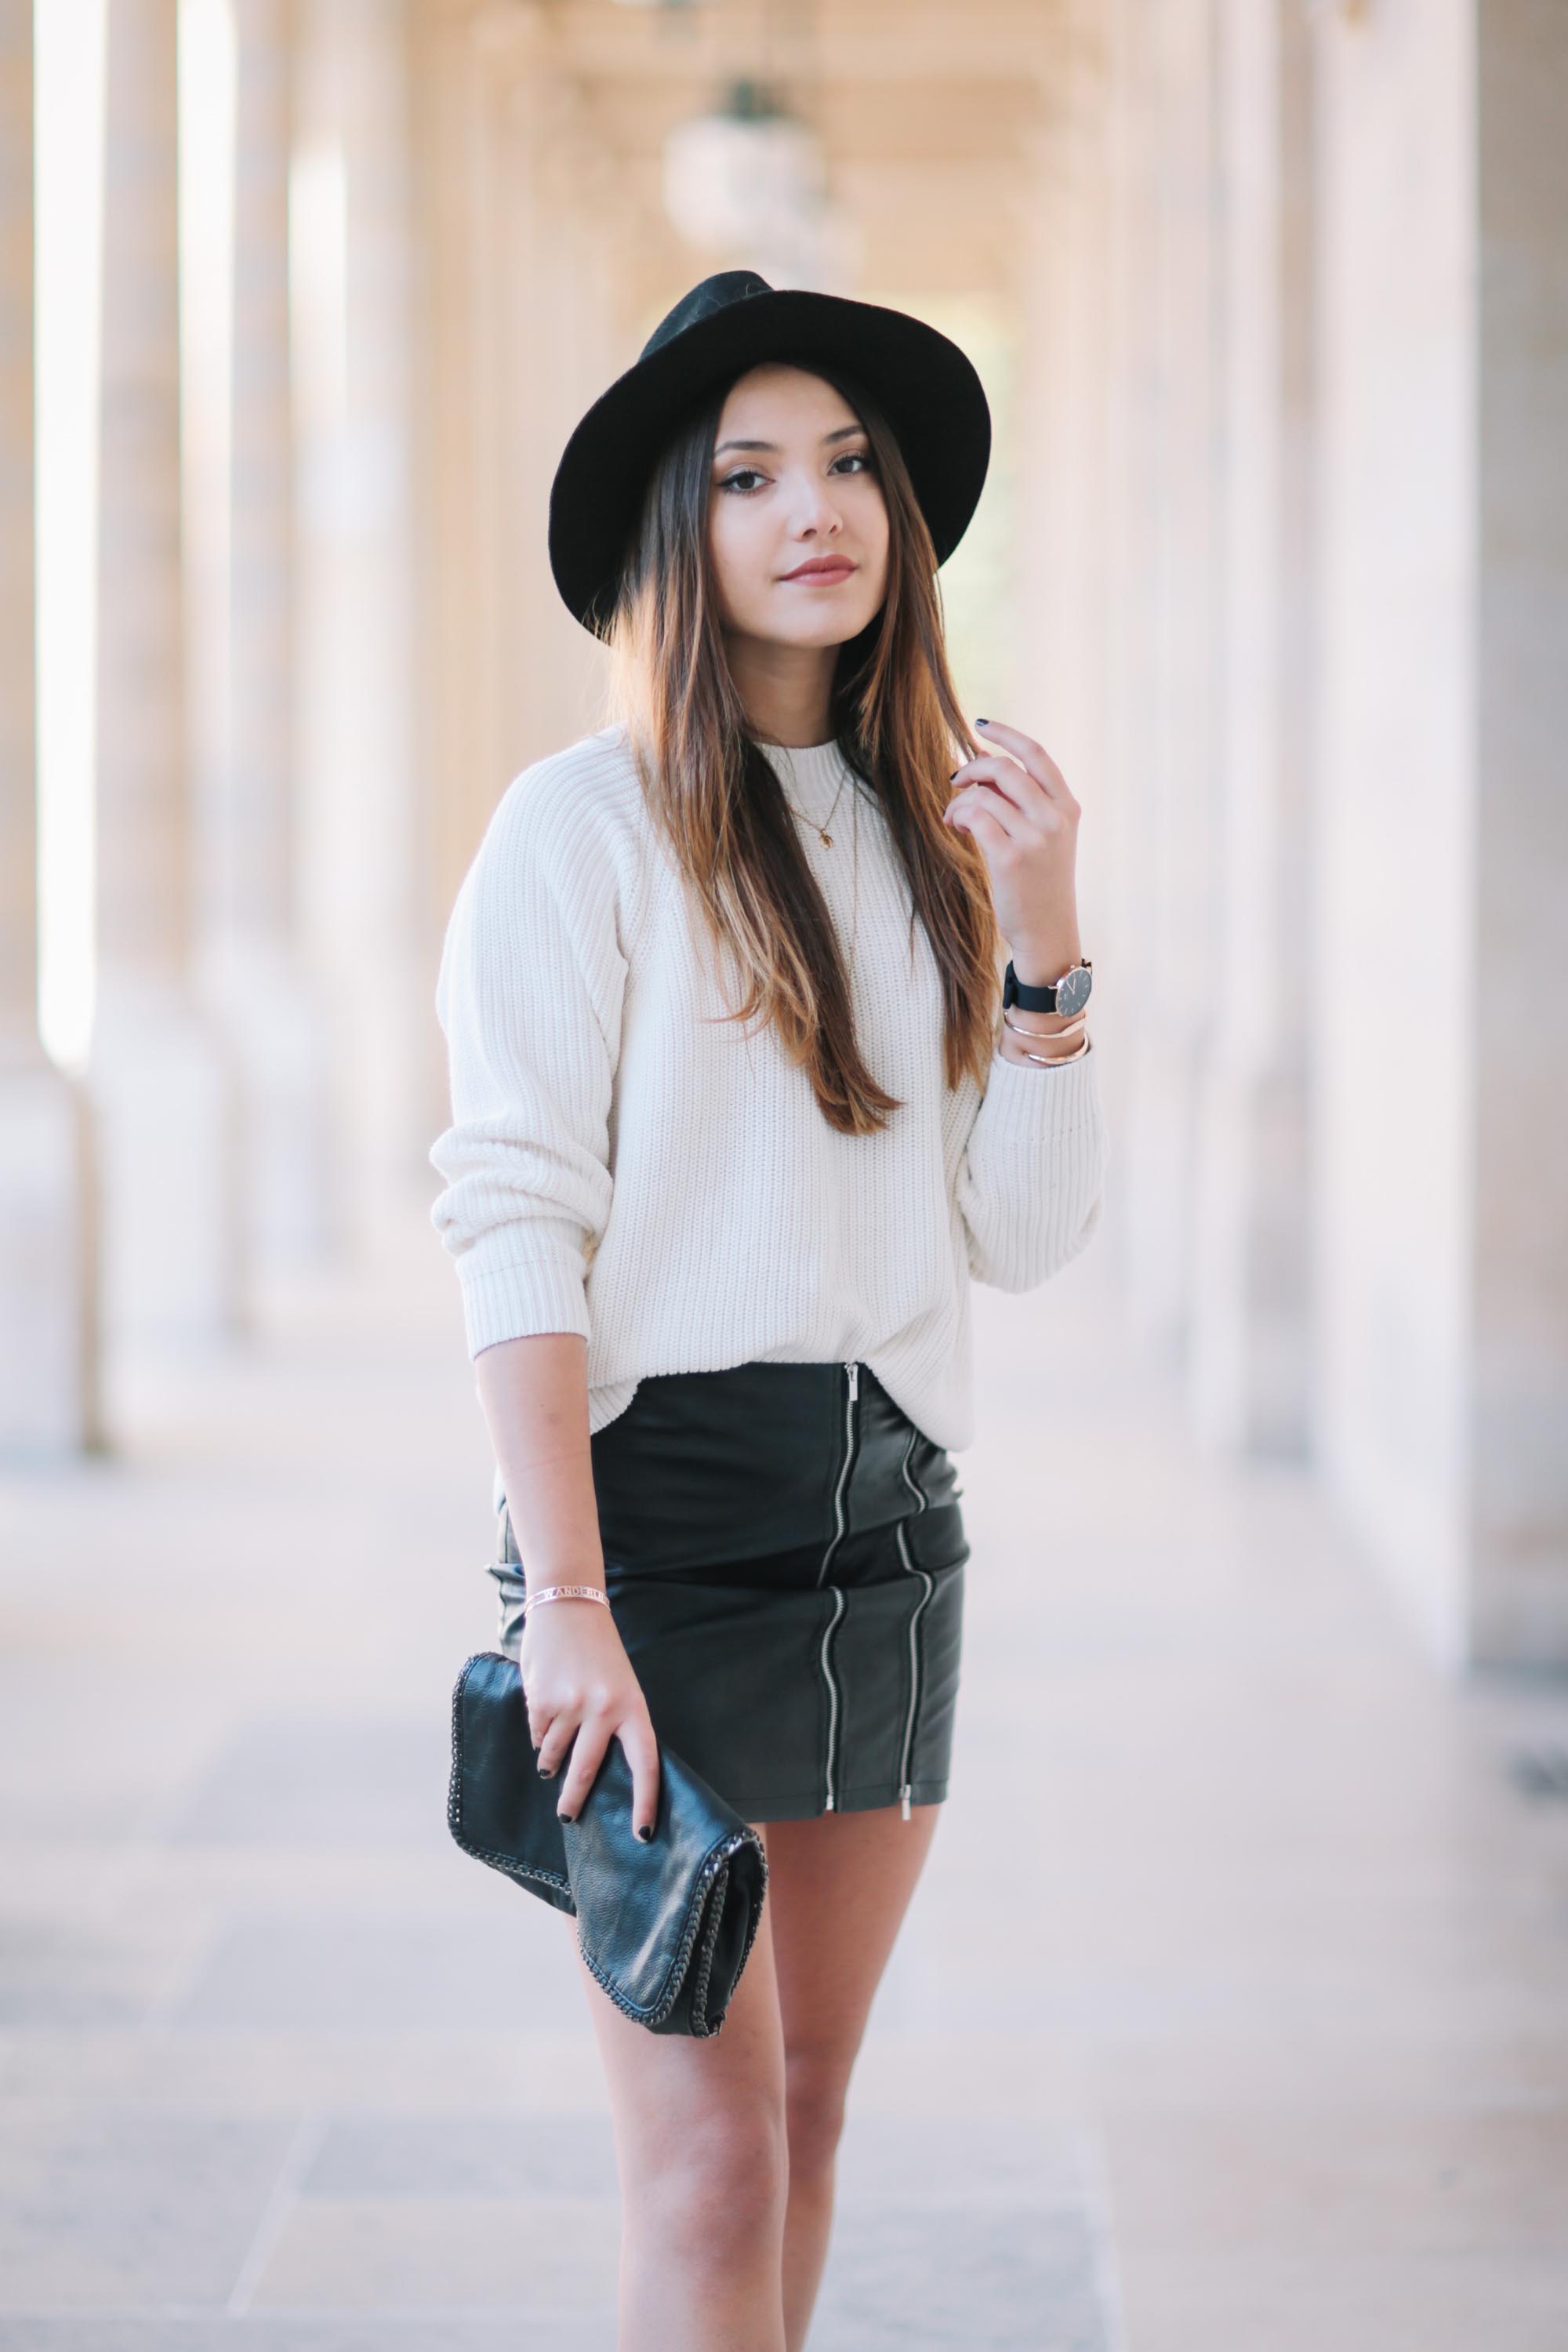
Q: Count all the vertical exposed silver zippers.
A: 2